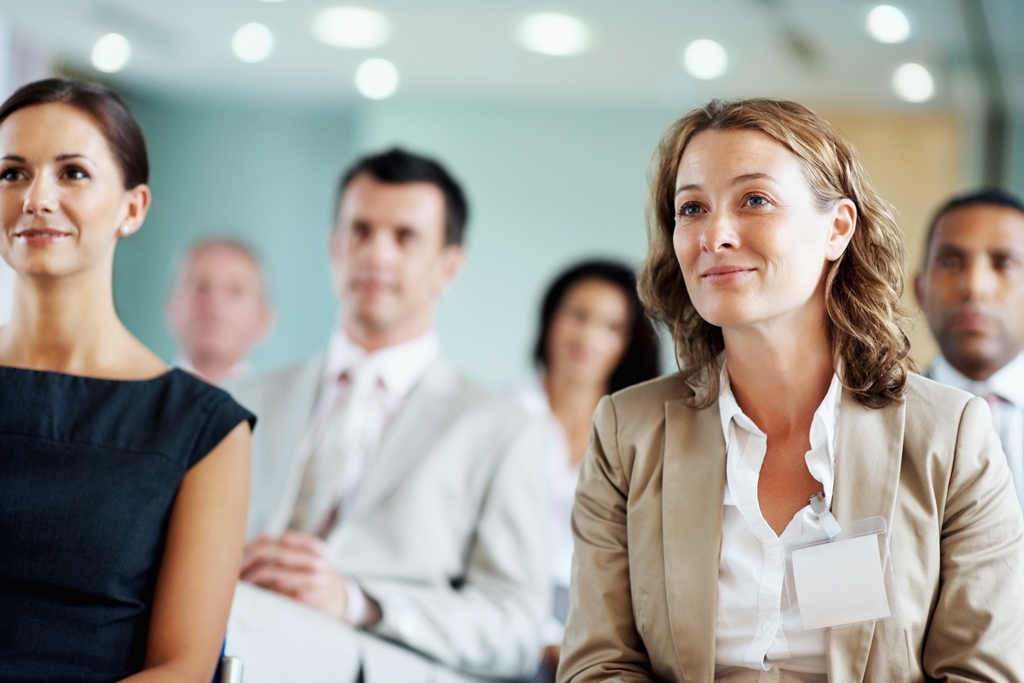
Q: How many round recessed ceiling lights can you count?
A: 8